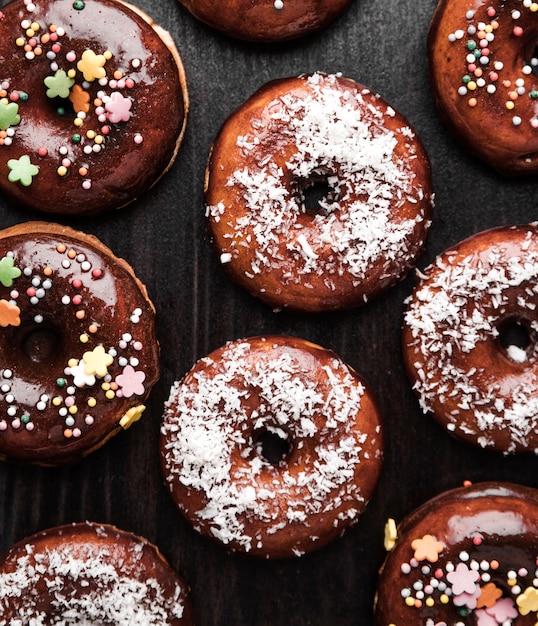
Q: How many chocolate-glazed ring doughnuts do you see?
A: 9